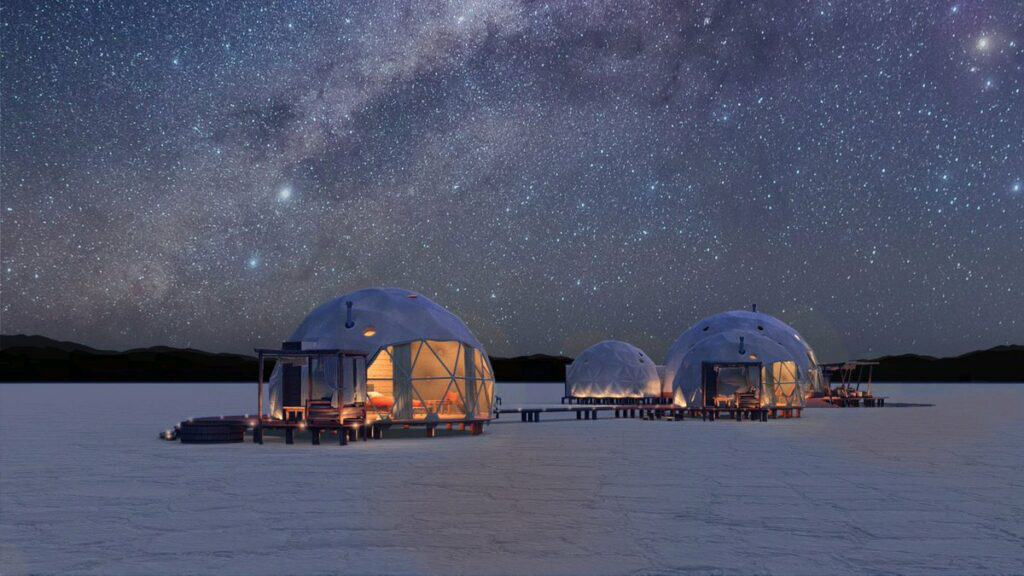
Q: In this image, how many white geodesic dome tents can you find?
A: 4